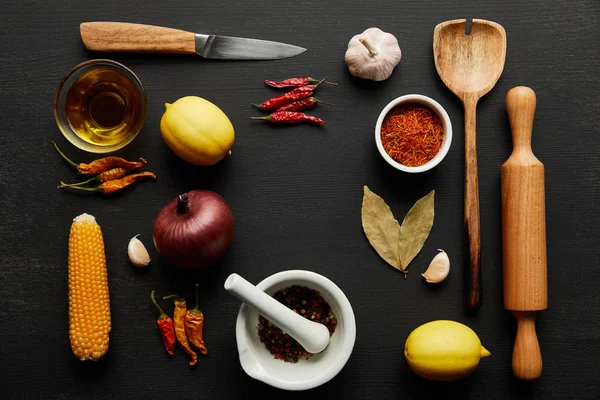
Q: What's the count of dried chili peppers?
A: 11